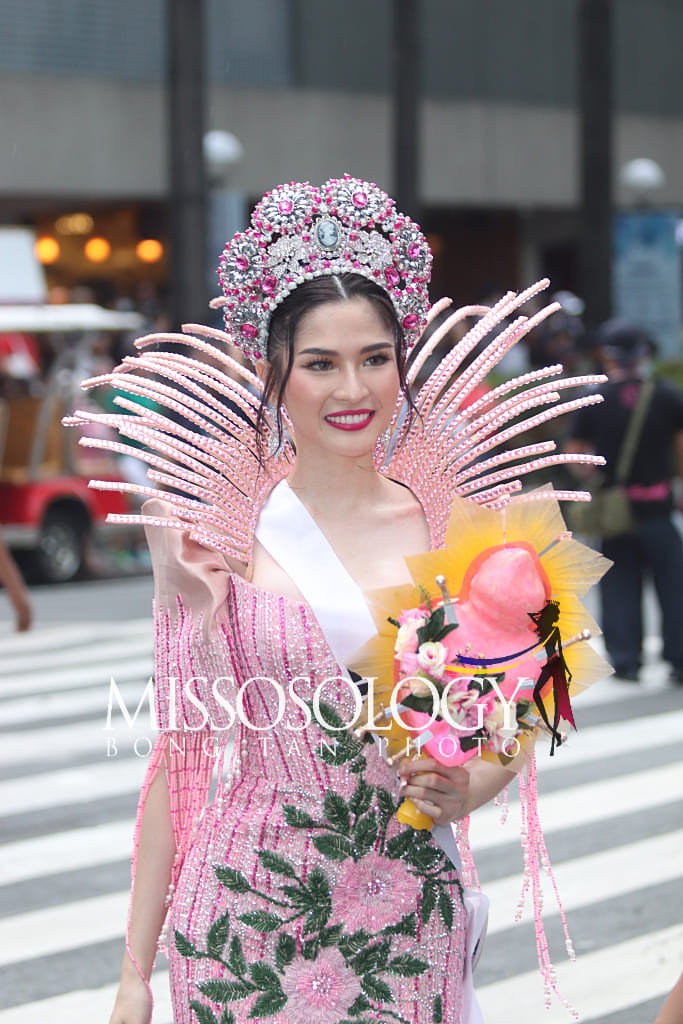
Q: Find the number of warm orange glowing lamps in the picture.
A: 3